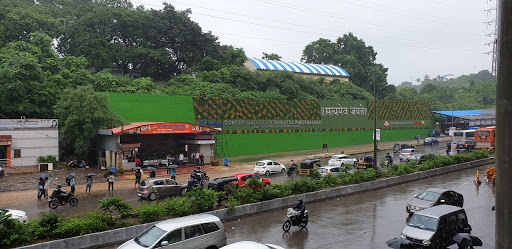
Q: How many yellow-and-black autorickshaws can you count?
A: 3